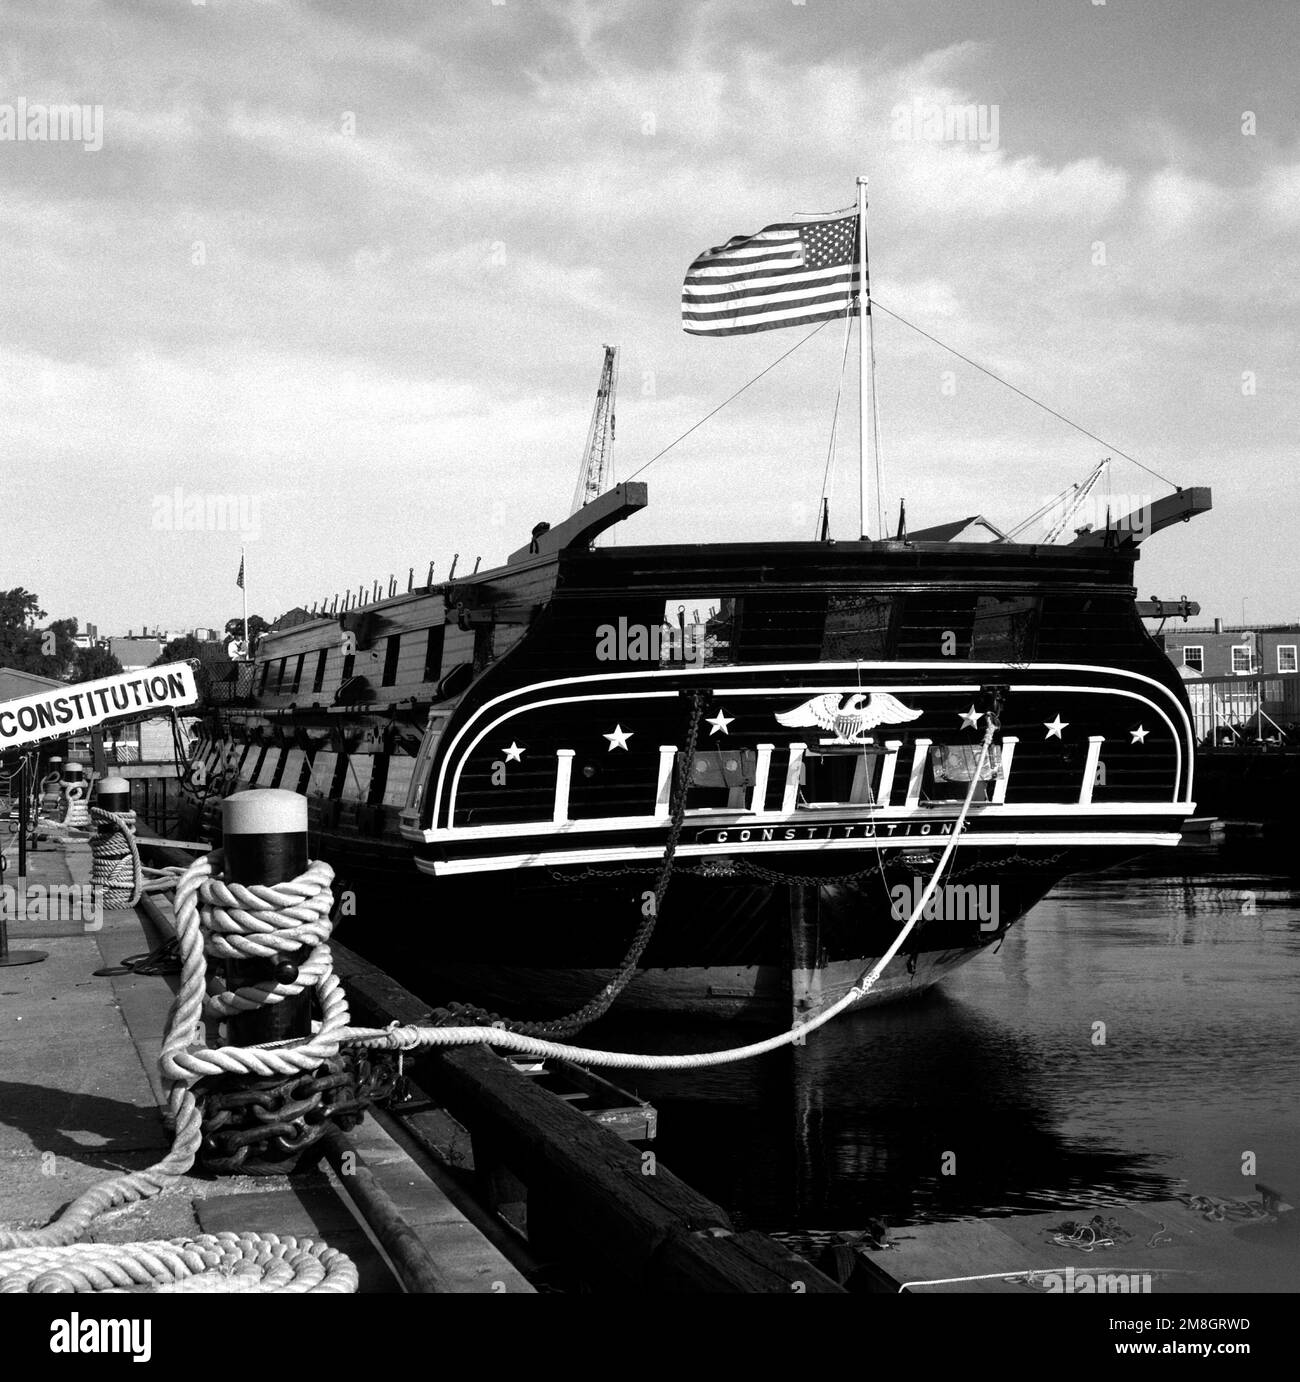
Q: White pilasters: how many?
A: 8